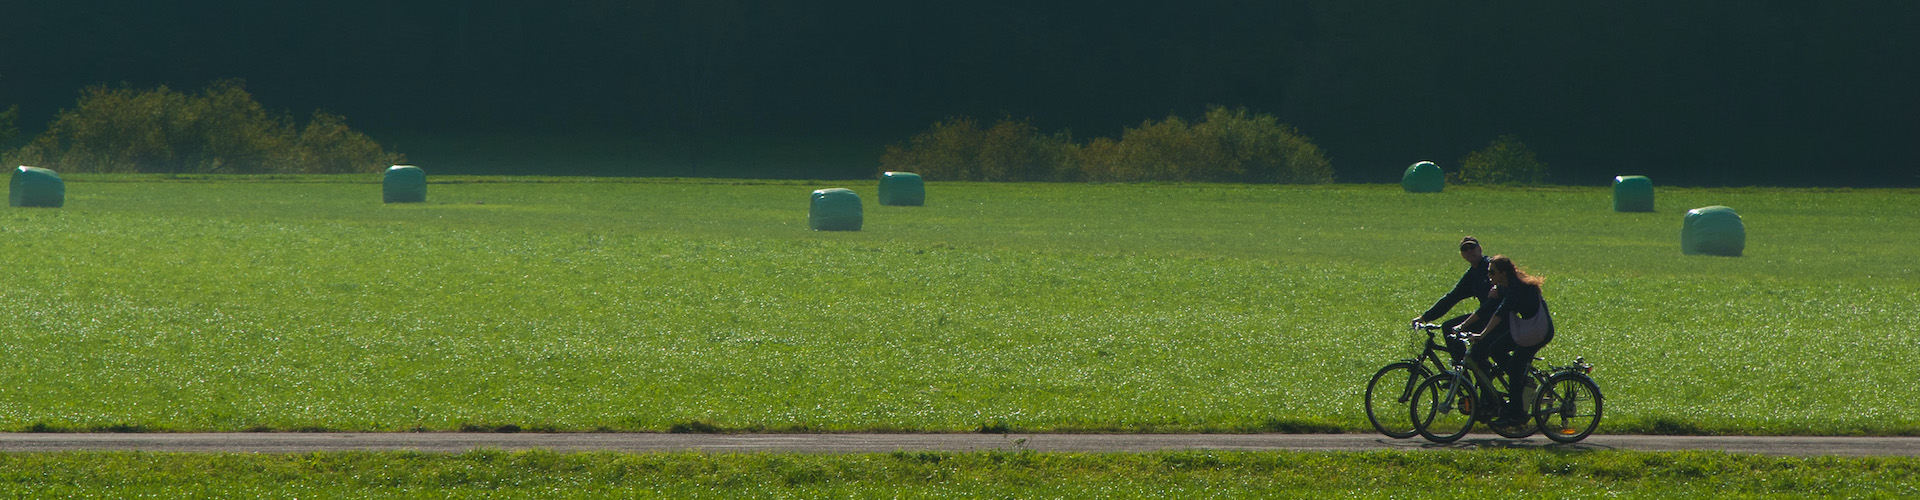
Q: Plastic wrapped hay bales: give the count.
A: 7